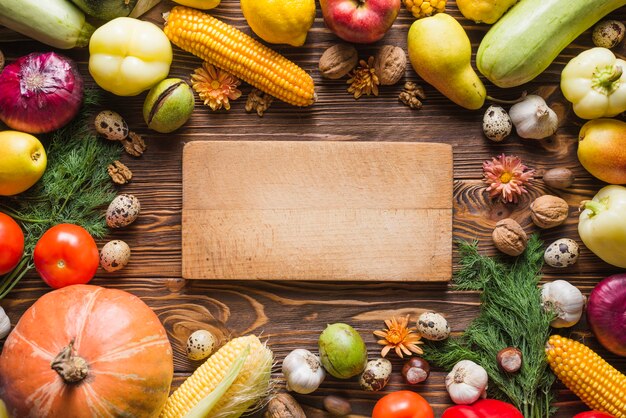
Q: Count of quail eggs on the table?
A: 9